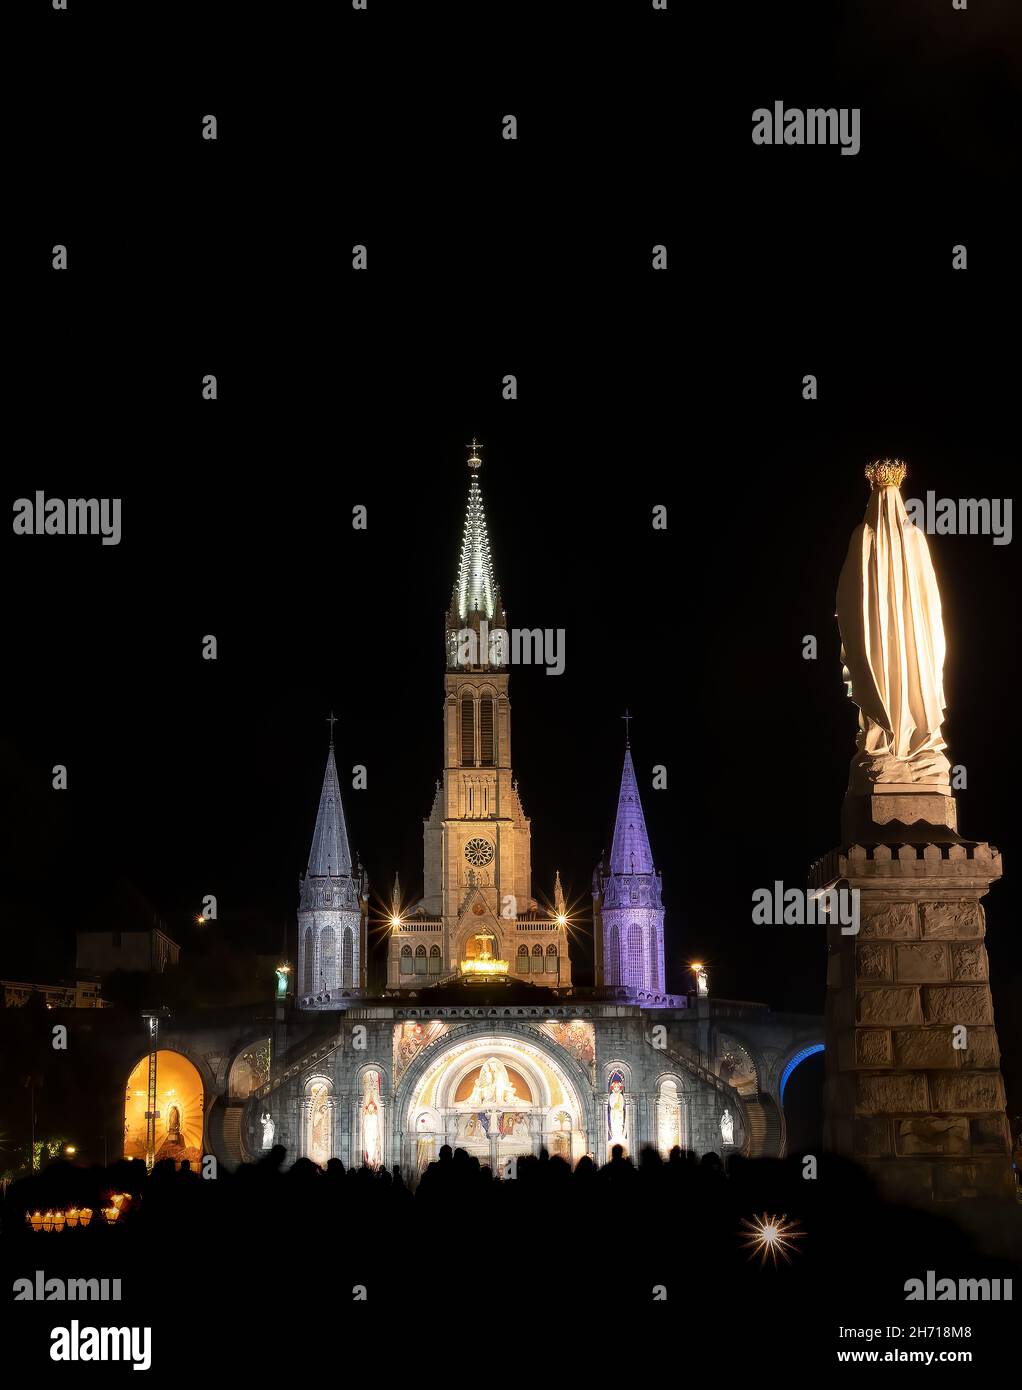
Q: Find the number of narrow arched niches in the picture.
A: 4